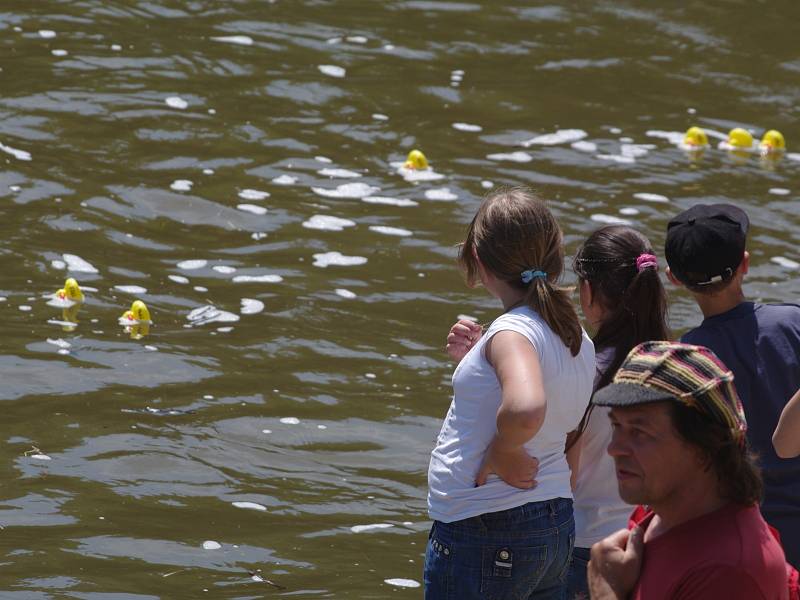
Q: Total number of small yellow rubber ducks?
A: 6